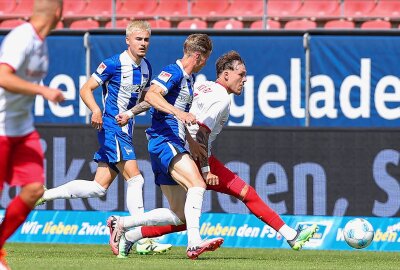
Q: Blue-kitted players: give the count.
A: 2